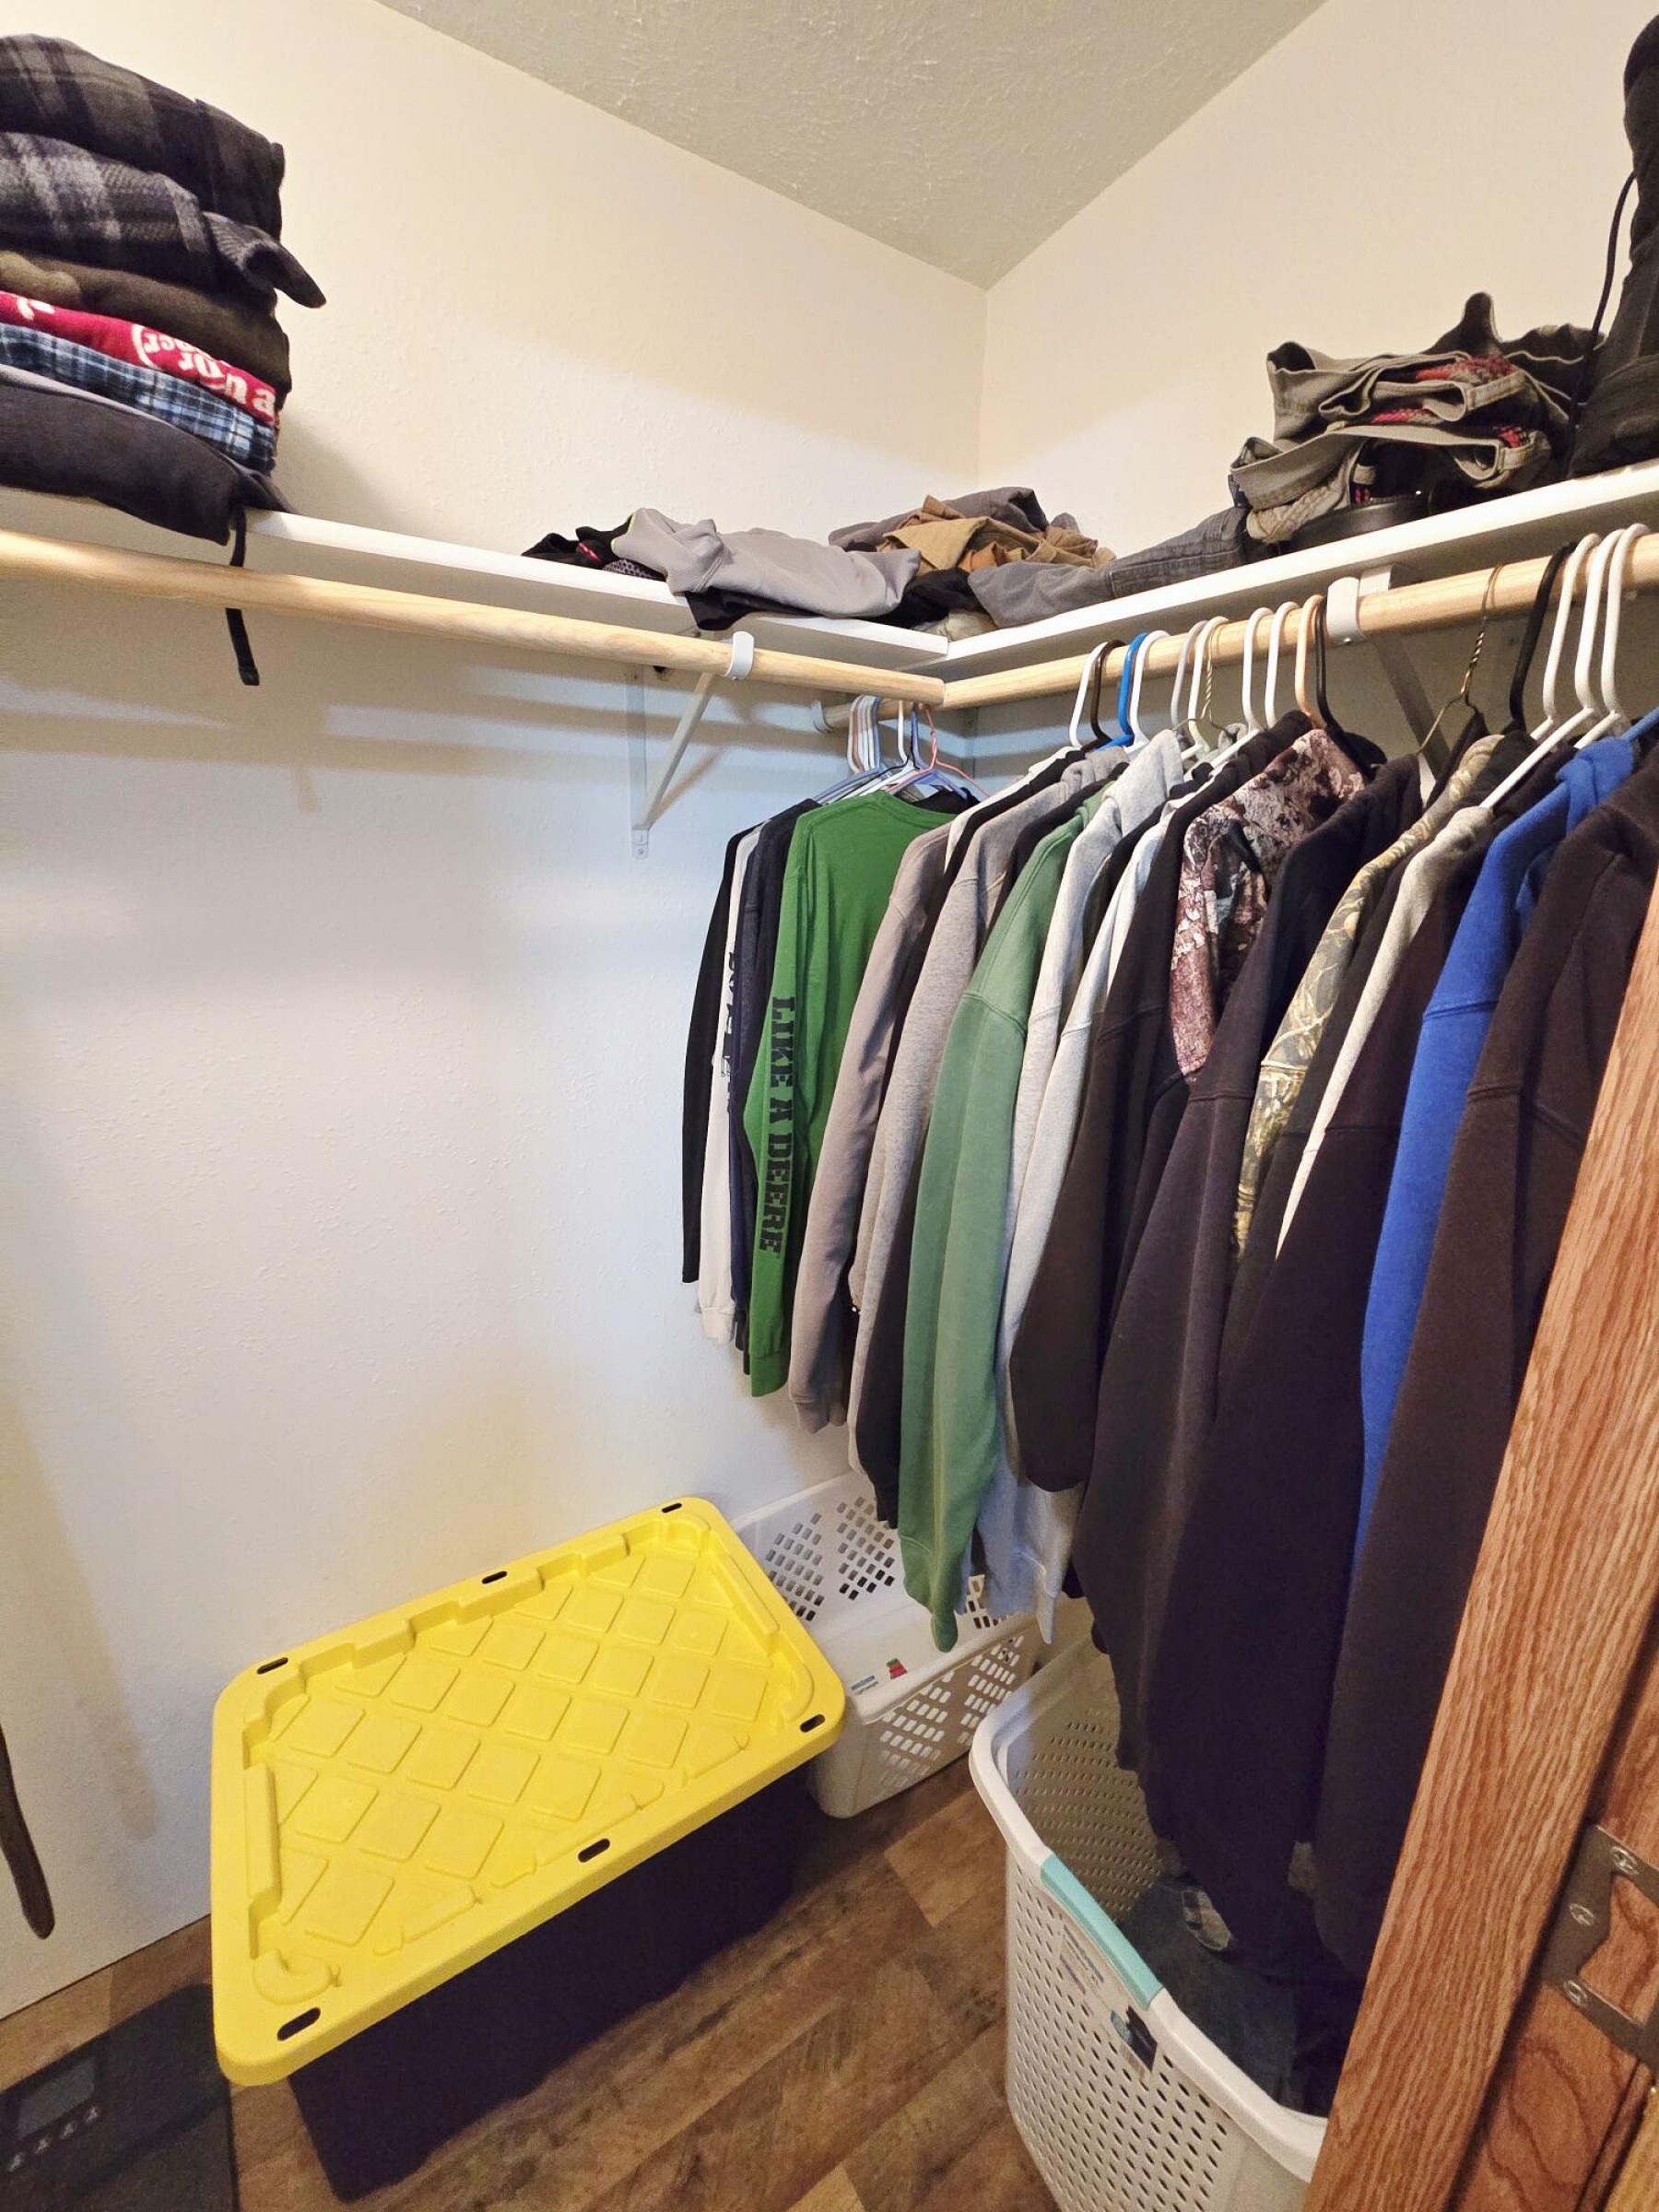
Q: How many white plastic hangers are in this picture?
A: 14